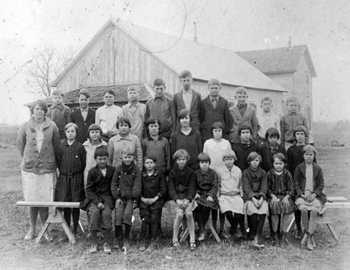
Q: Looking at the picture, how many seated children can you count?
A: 9